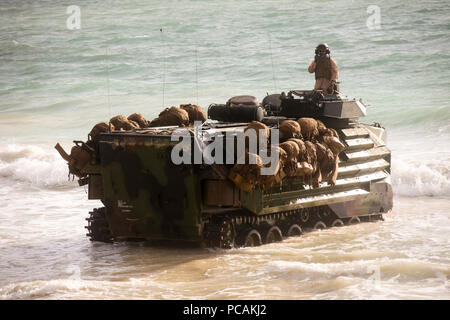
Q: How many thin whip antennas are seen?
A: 4